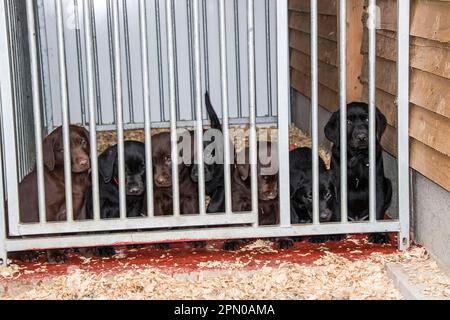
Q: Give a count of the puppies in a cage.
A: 7